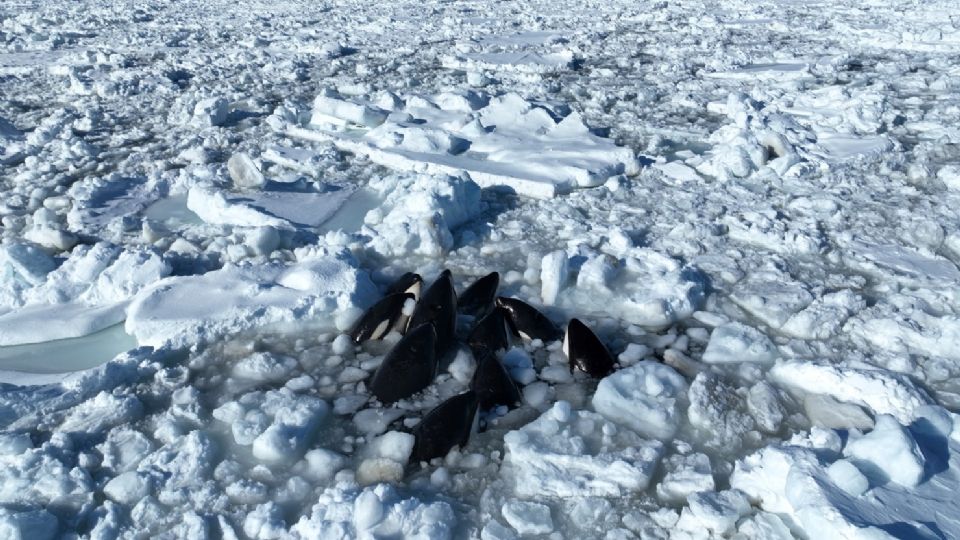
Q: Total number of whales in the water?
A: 10